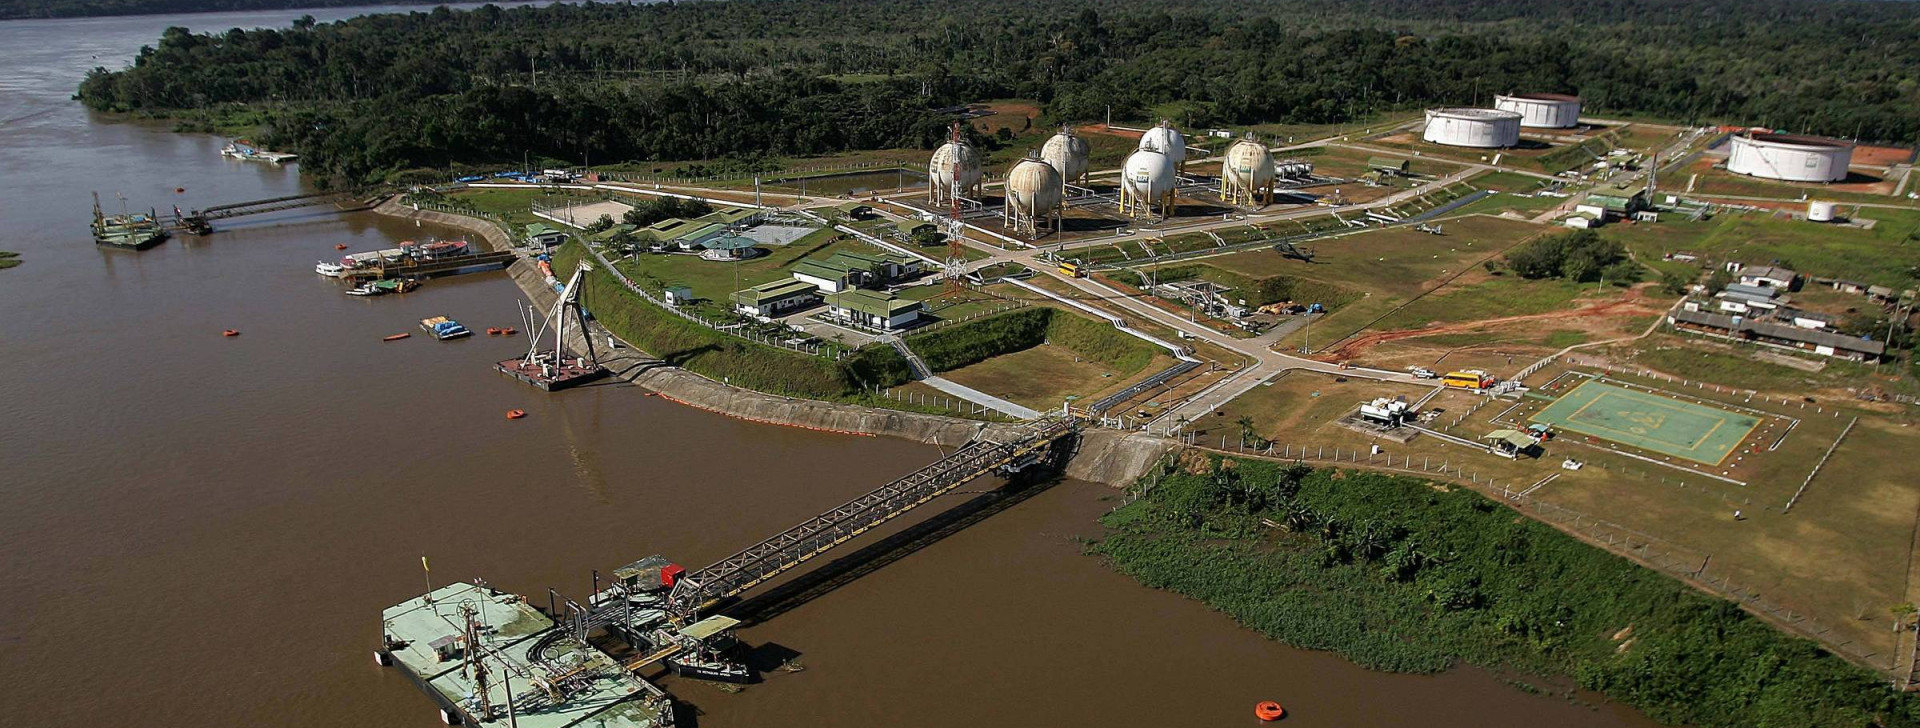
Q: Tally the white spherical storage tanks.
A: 6